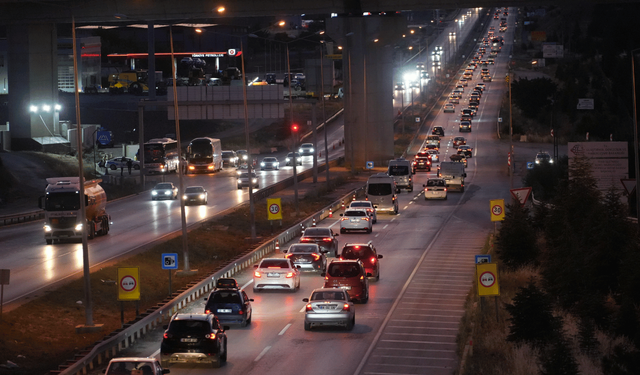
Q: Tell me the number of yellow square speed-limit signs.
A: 2